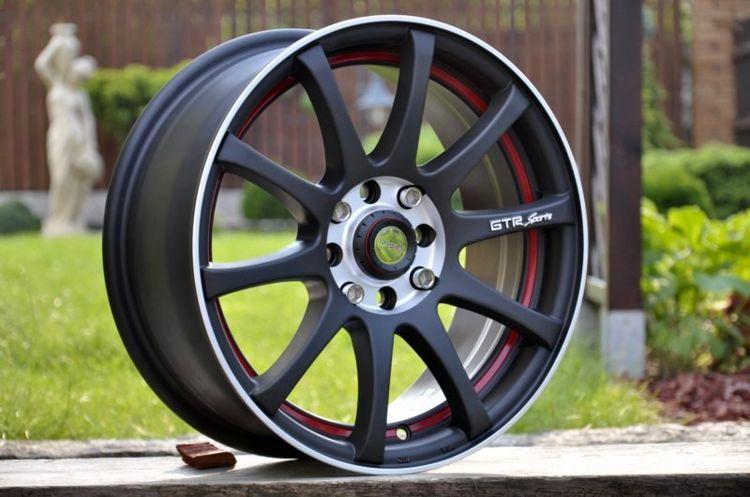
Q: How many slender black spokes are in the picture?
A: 10